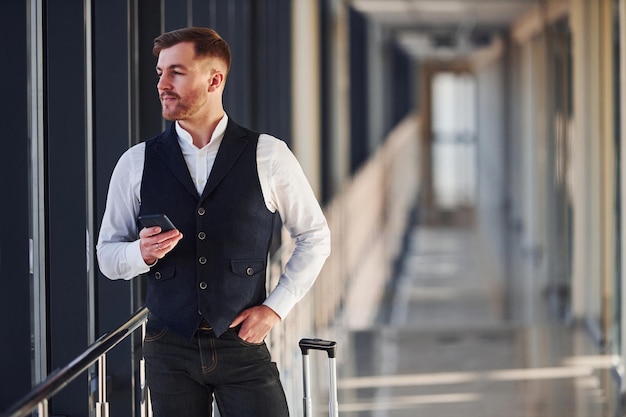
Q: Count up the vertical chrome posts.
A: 3